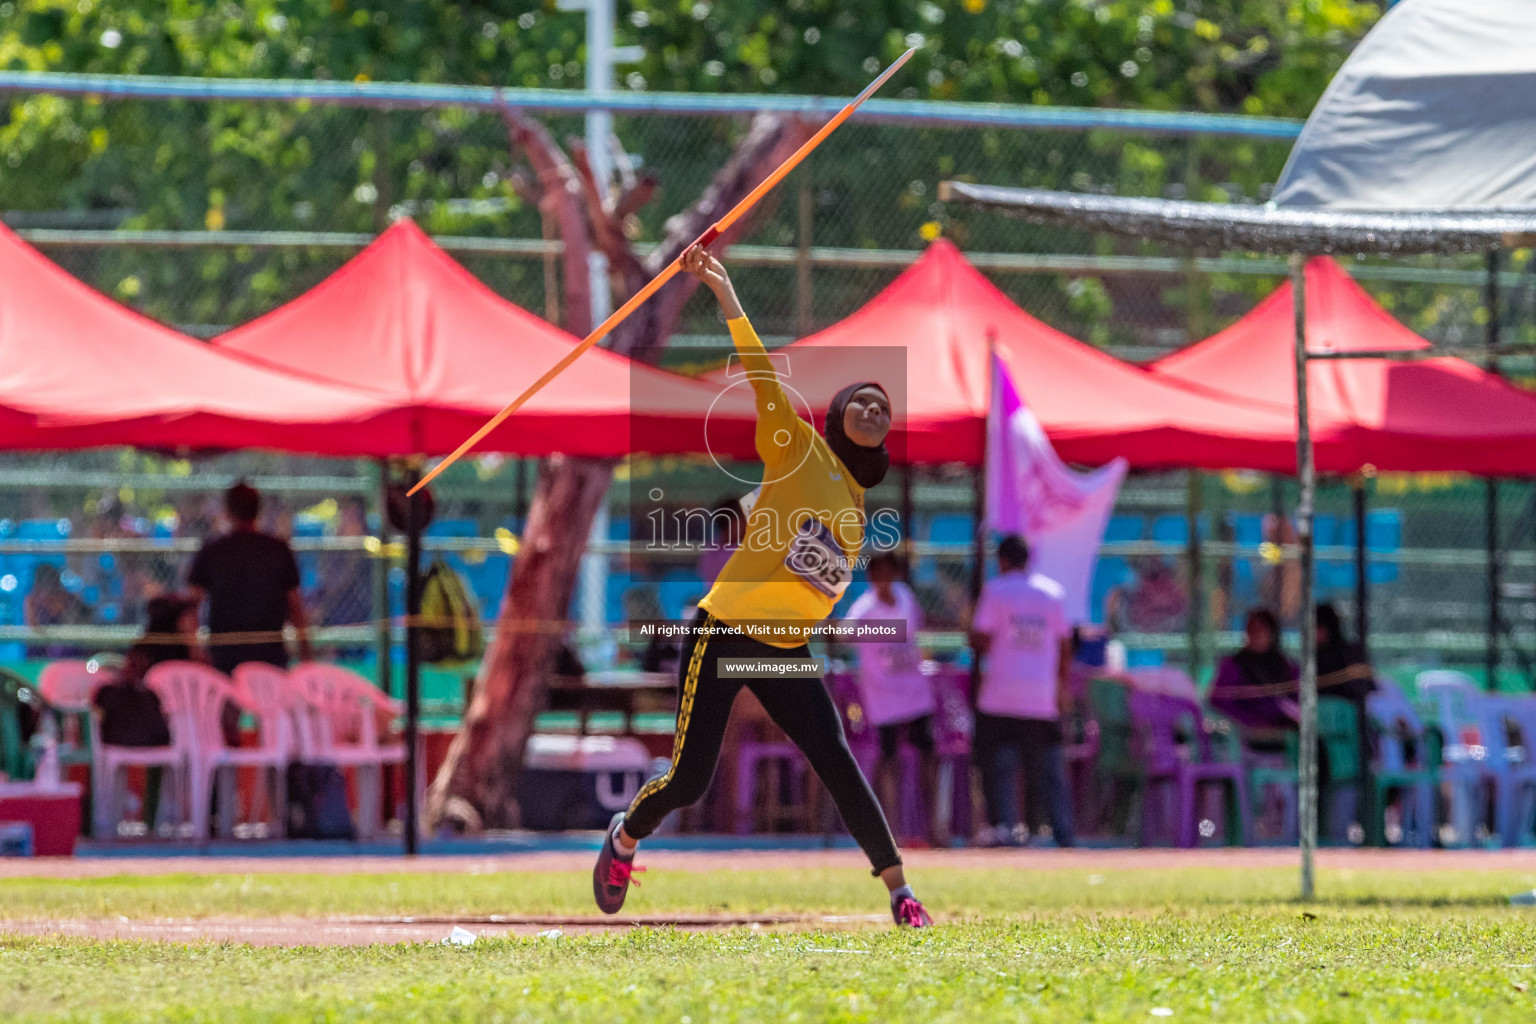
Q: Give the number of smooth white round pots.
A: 0